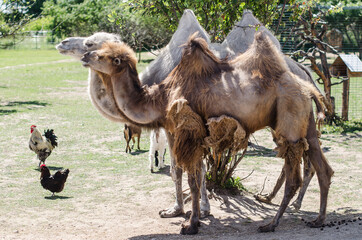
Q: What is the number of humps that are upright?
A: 4